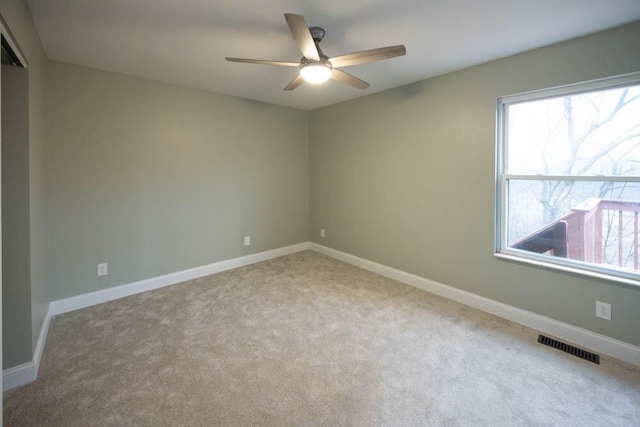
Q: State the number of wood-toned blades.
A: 5